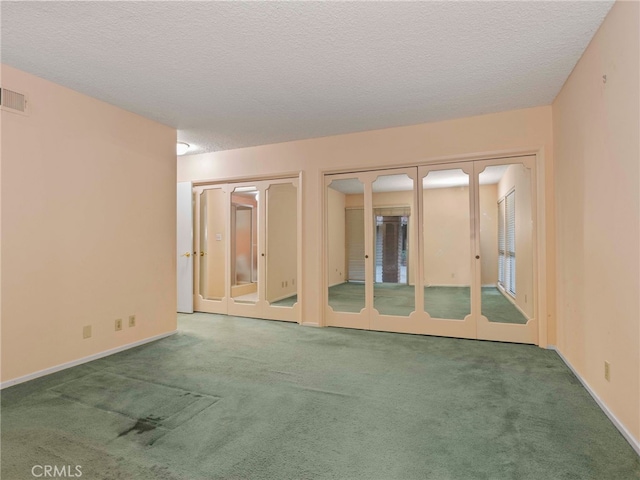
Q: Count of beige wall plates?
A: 4